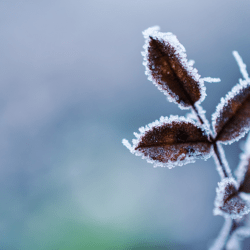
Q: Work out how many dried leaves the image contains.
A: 5